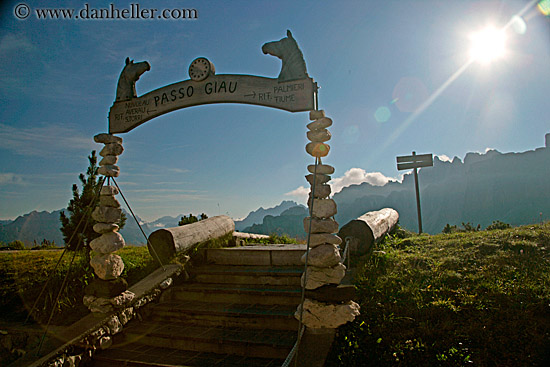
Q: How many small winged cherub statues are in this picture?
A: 0